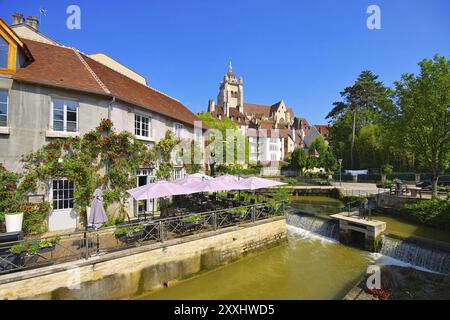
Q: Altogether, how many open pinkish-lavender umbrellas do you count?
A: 5